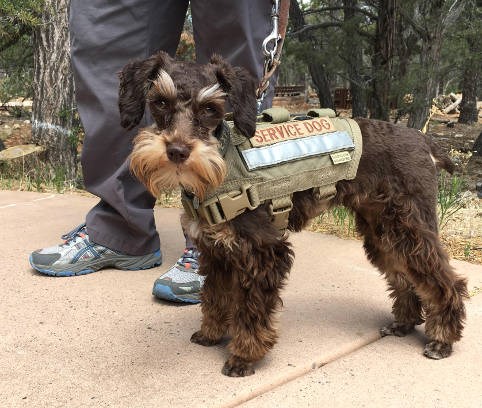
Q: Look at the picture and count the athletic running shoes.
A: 2